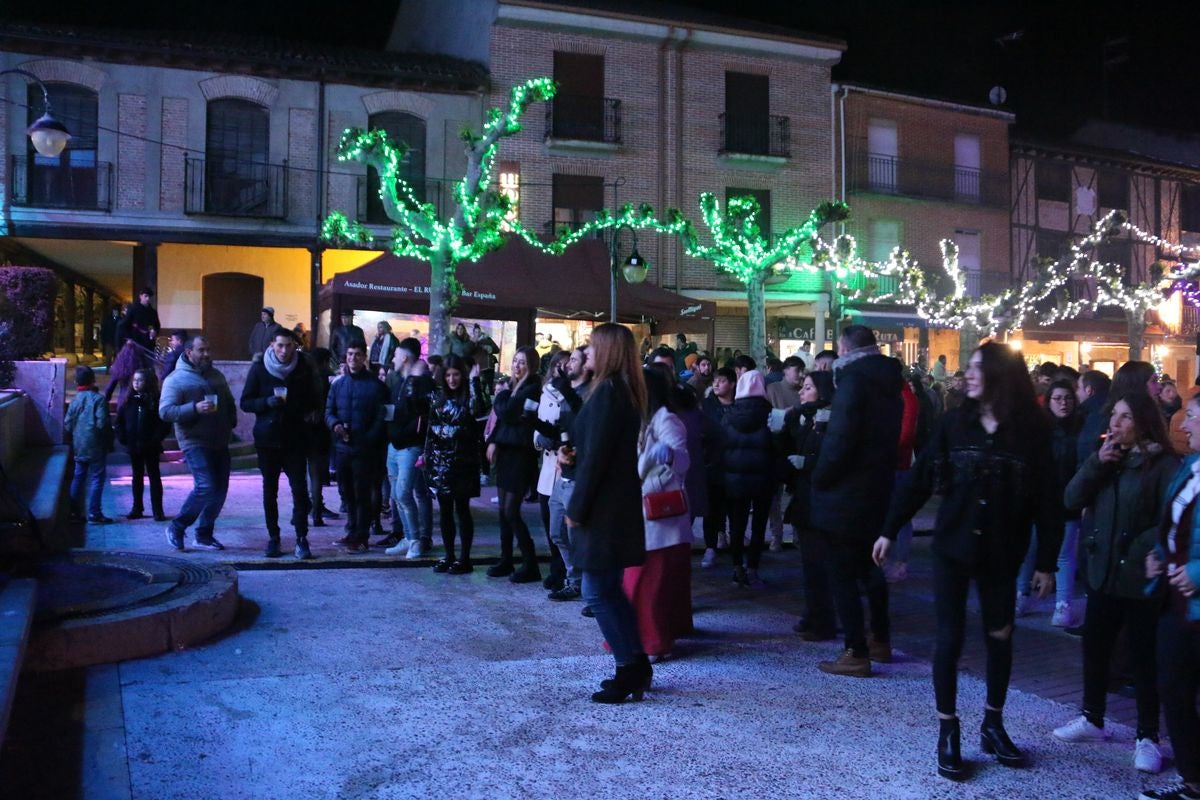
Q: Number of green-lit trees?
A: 2